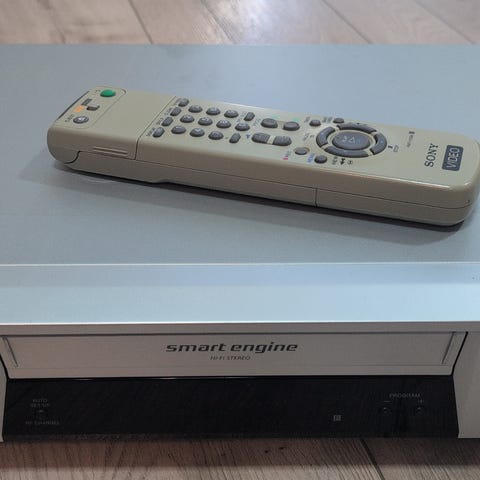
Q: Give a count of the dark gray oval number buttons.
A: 10